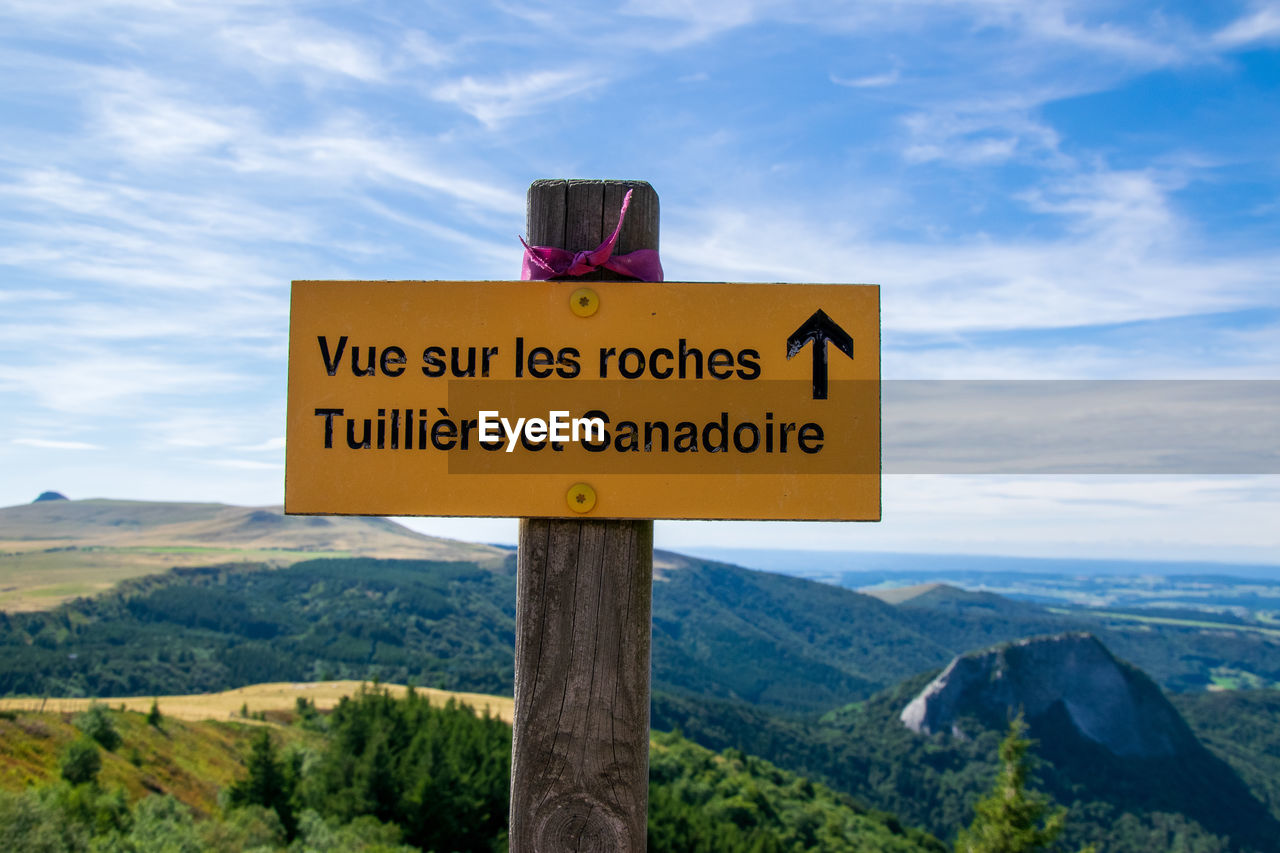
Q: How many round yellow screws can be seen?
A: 2